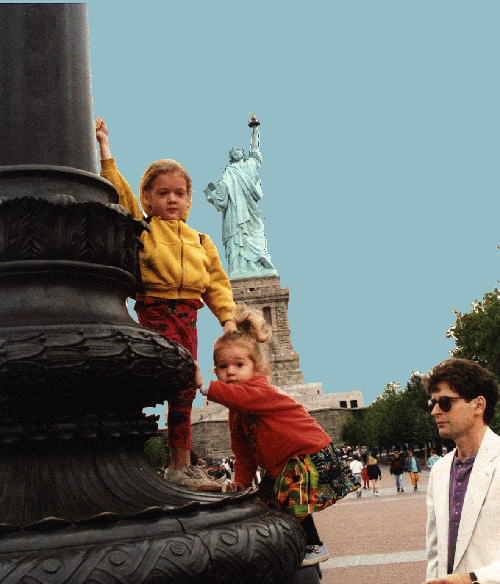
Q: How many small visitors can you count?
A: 2